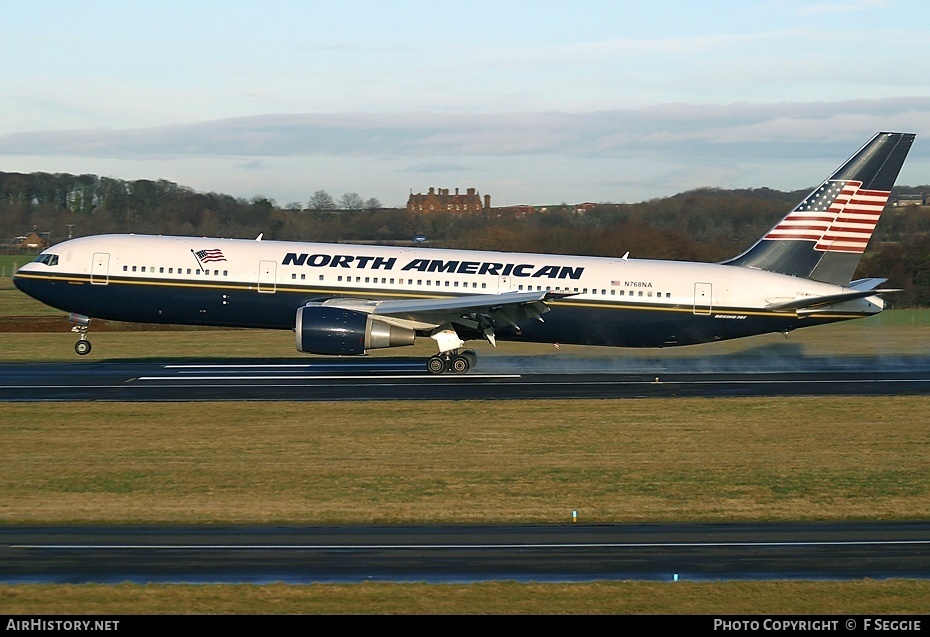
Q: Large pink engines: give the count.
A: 0